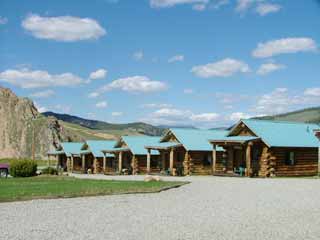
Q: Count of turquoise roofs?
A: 5